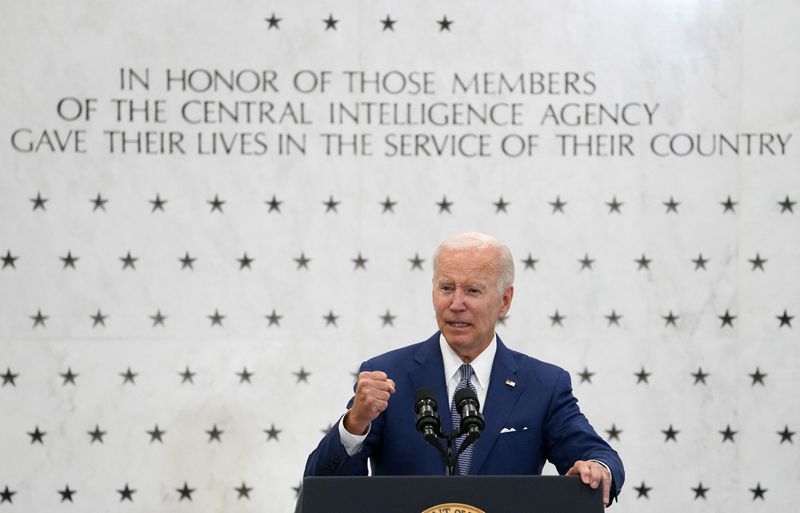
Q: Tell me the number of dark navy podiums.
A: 1